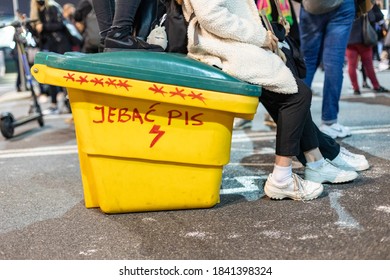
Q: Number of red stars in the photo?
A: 8